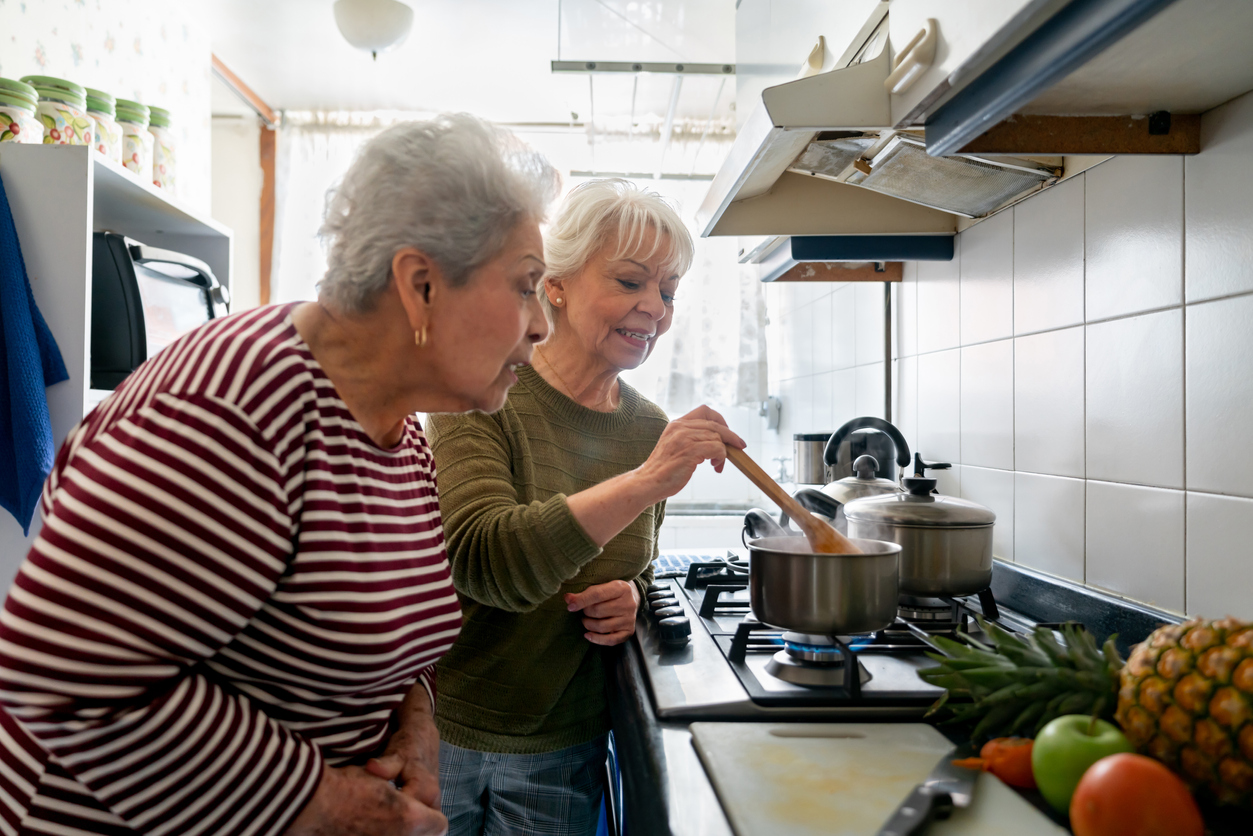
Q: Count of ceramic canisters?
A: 5